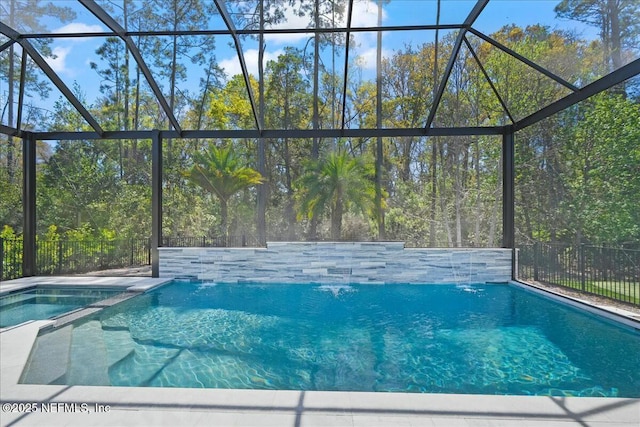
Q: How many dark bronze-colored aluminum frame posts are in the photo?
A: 3